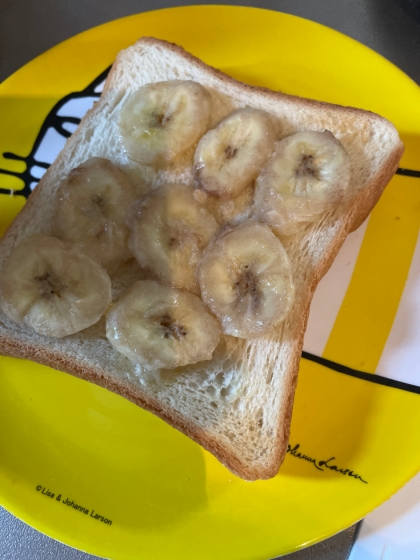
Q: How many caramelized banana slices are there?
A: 8